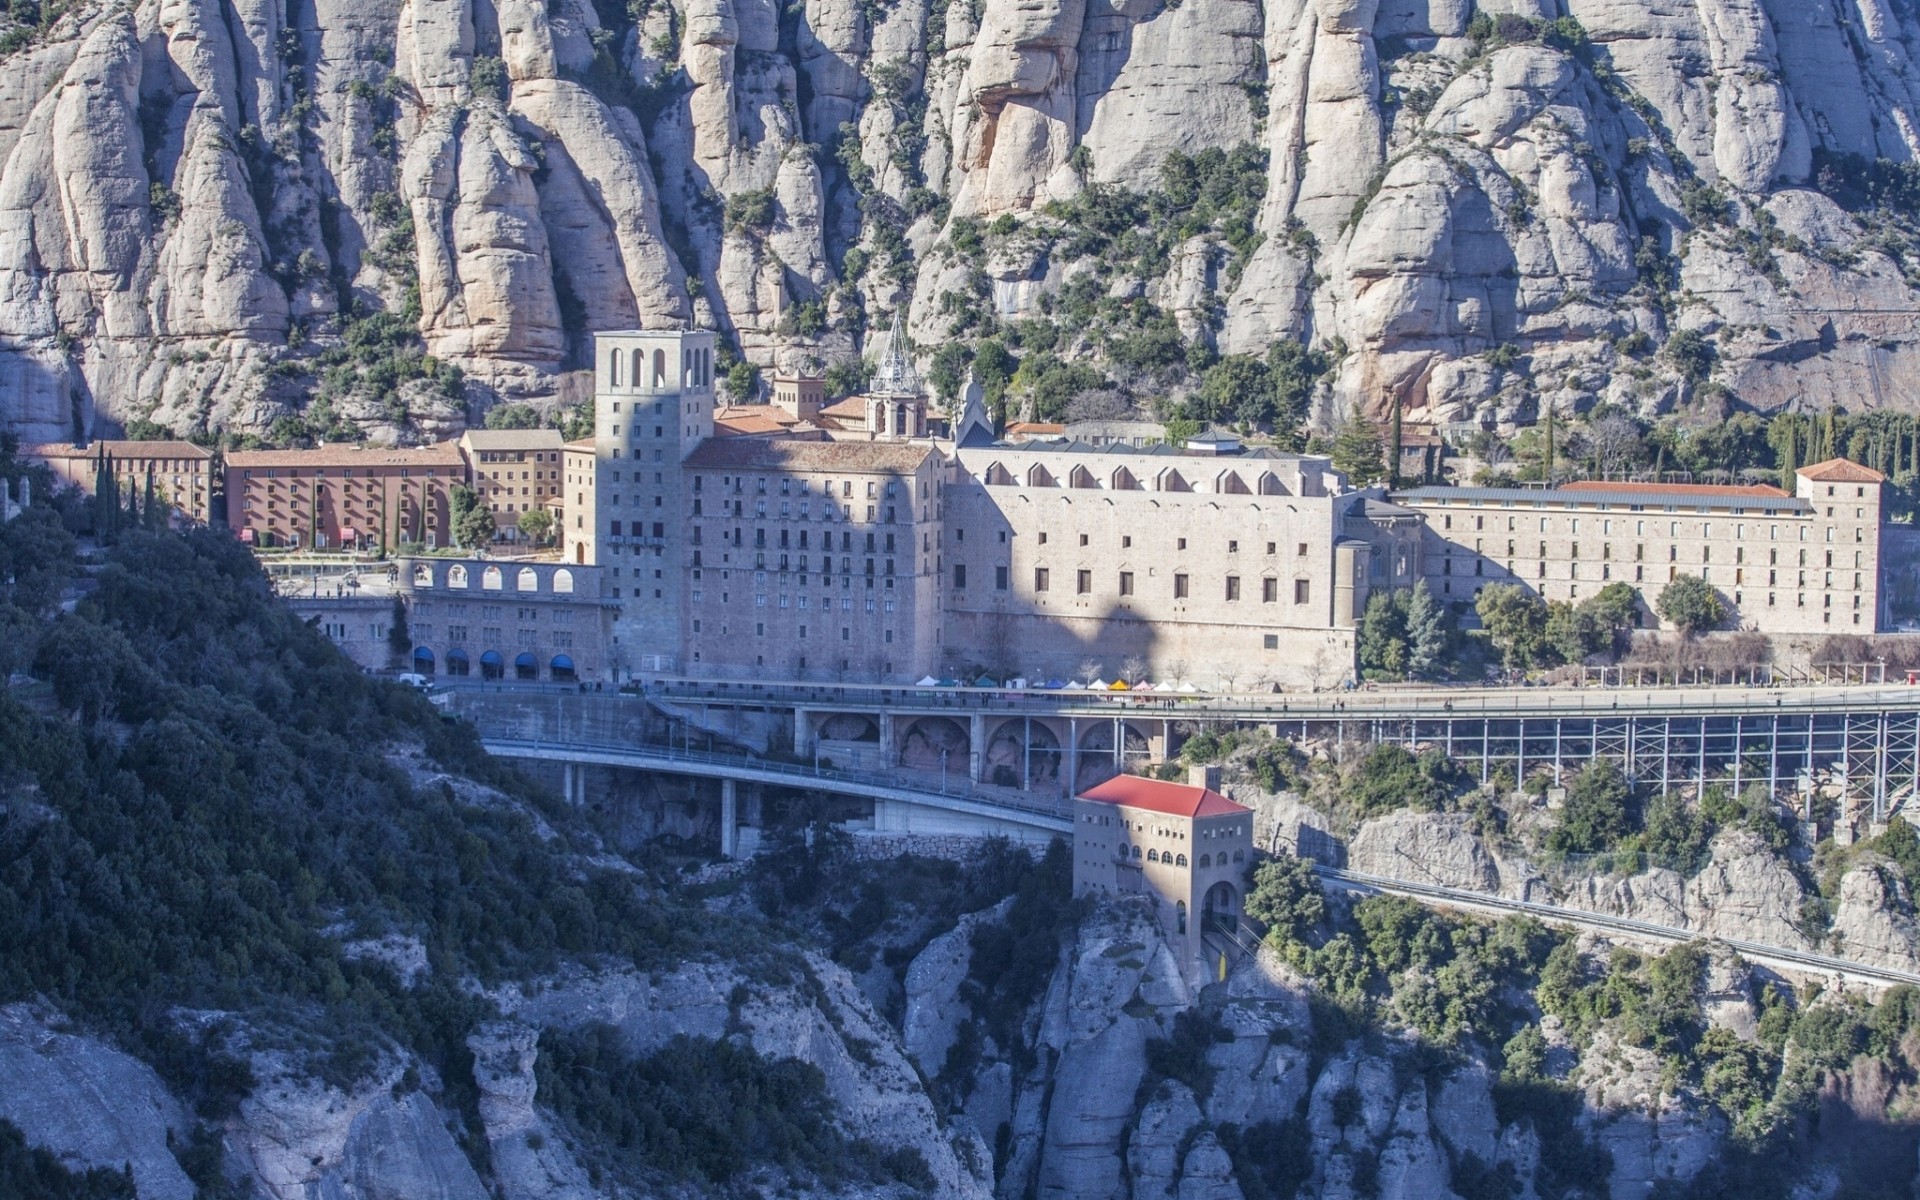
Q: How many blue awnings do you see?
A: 5